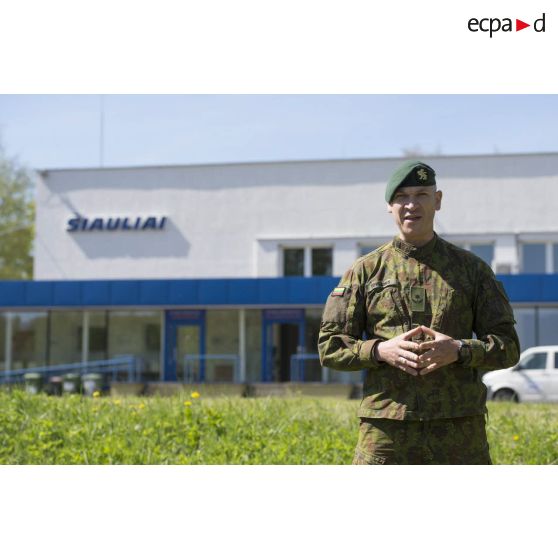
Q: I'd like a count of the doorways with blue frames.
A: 2